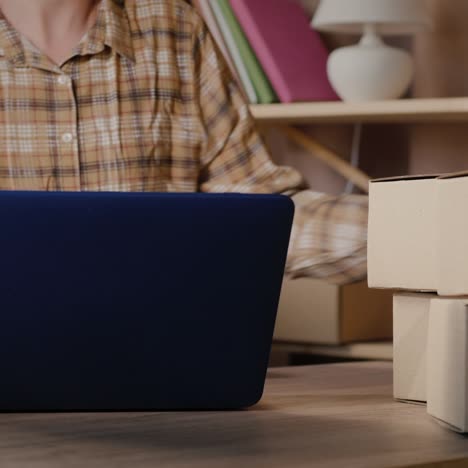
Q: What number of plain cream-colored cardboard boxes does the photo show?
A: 4